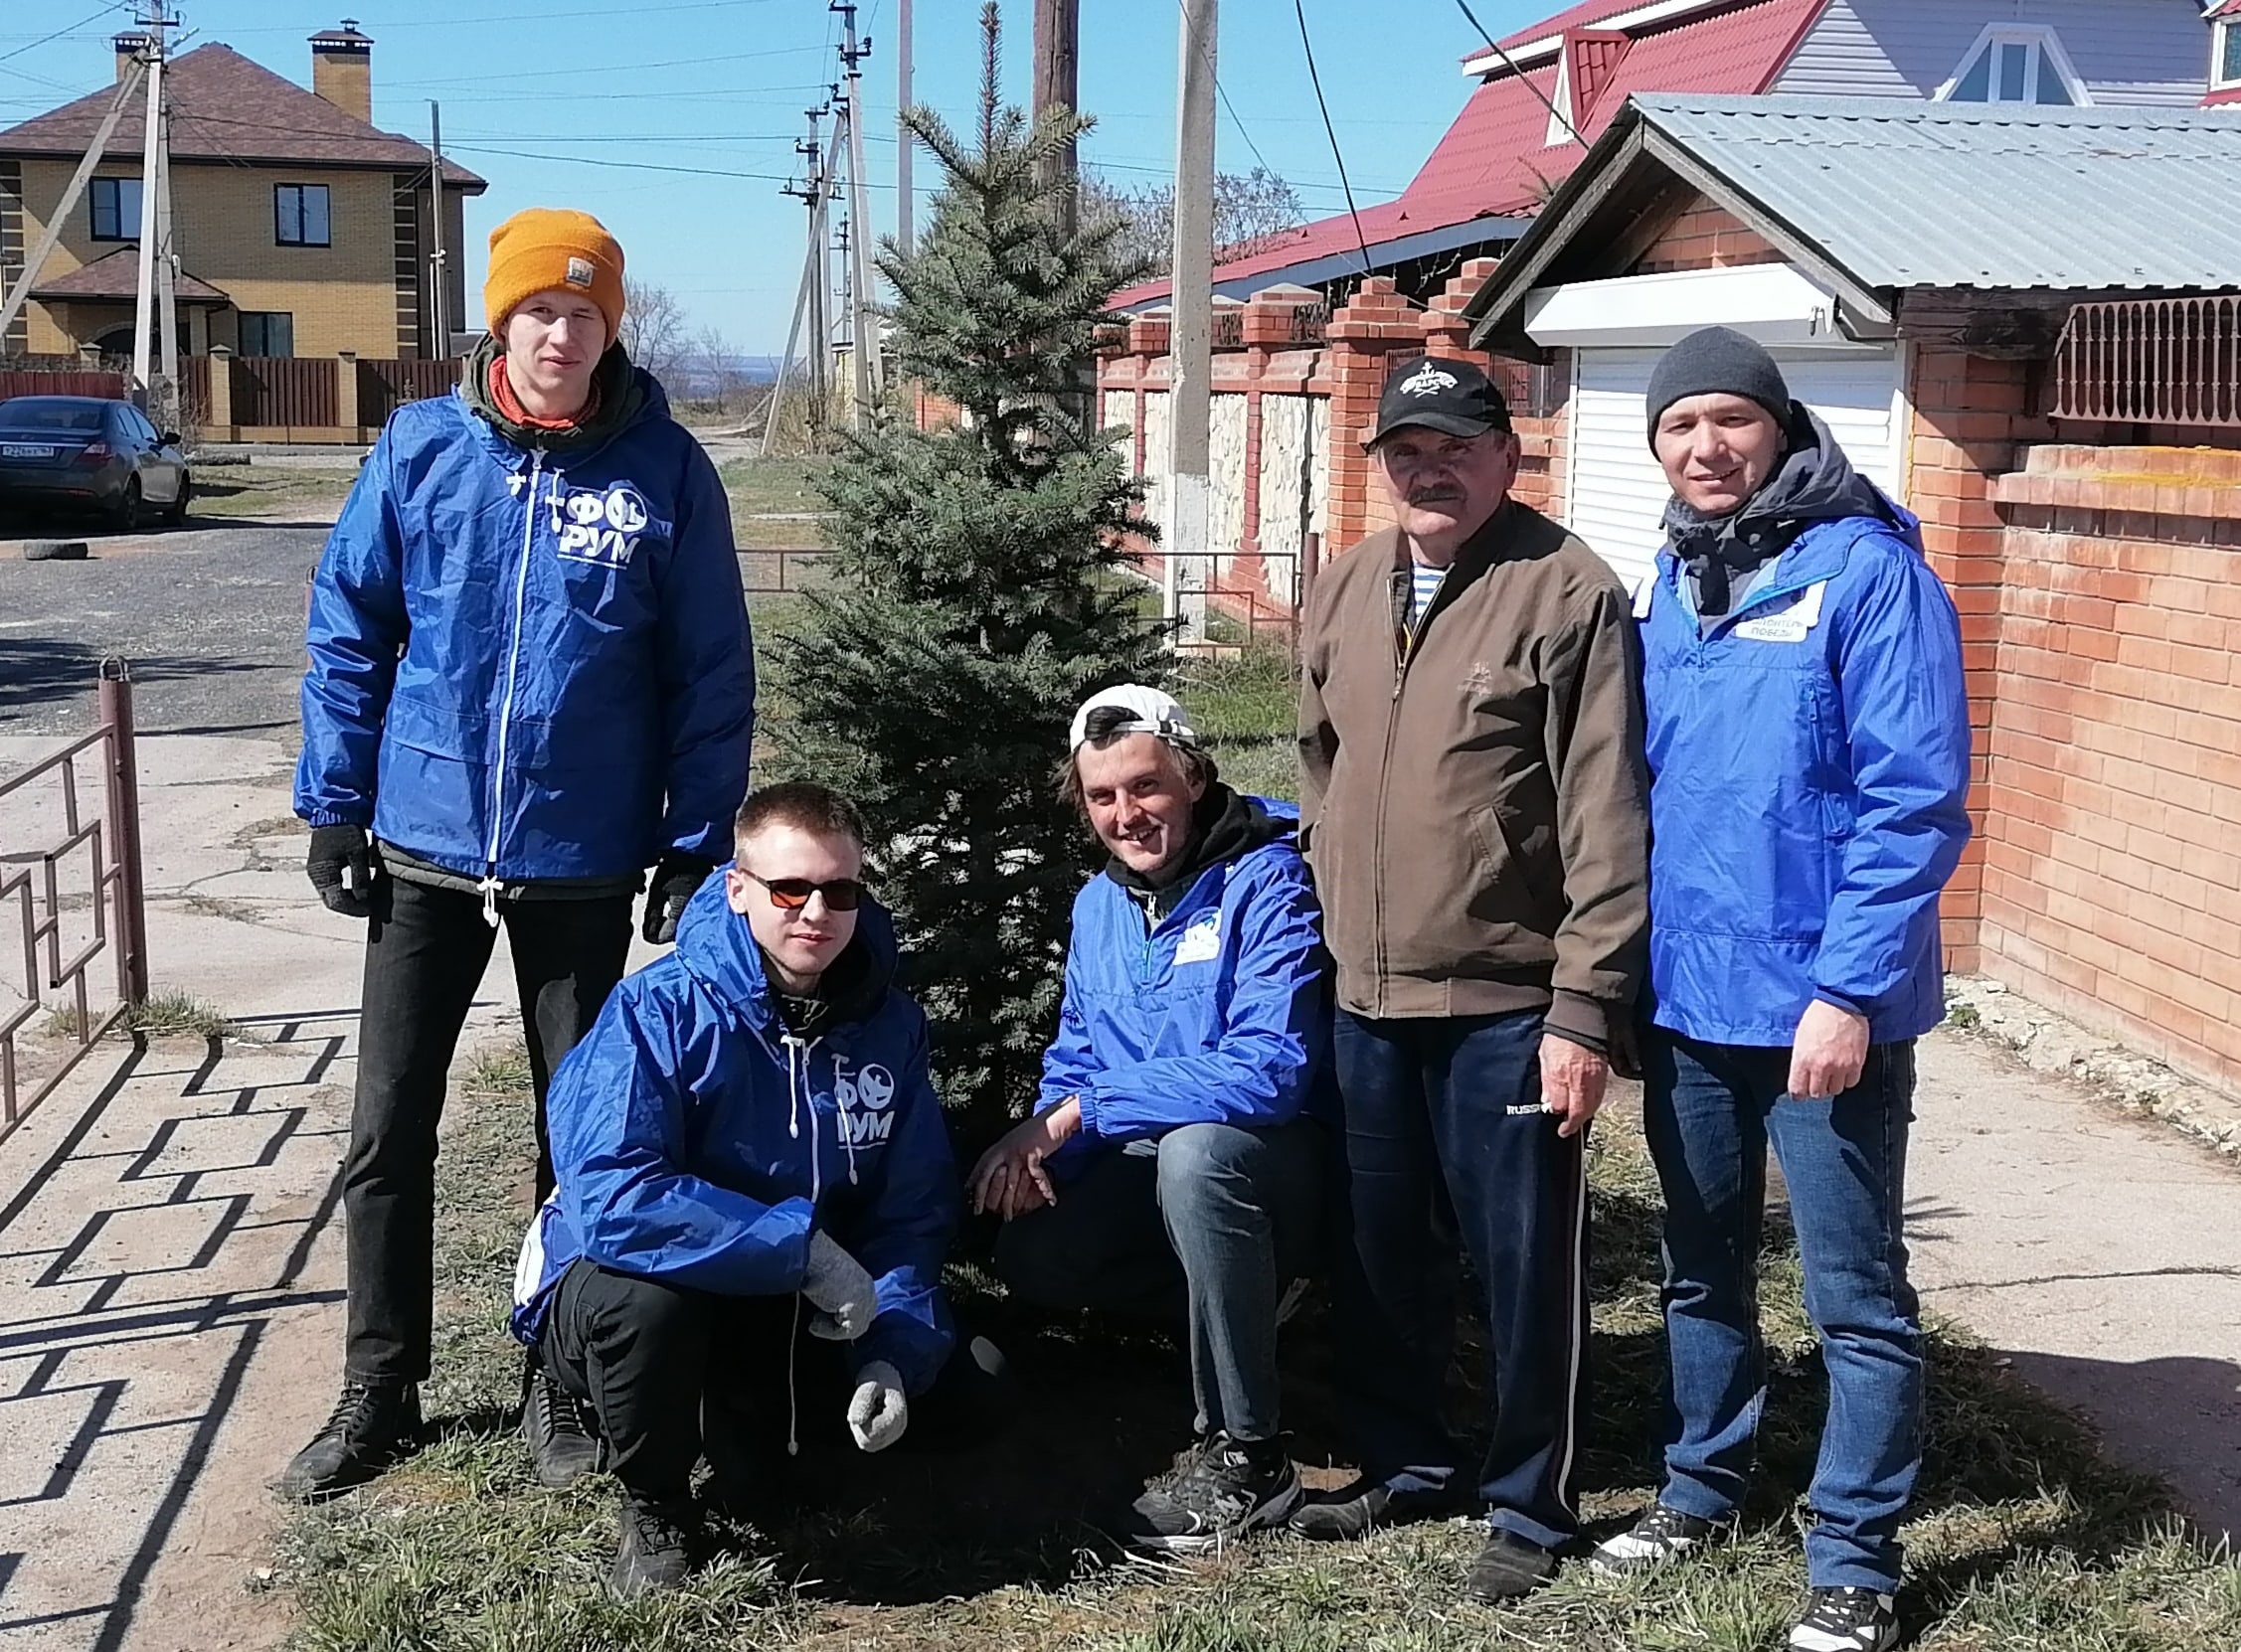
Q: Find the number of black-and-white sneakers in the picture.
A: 2